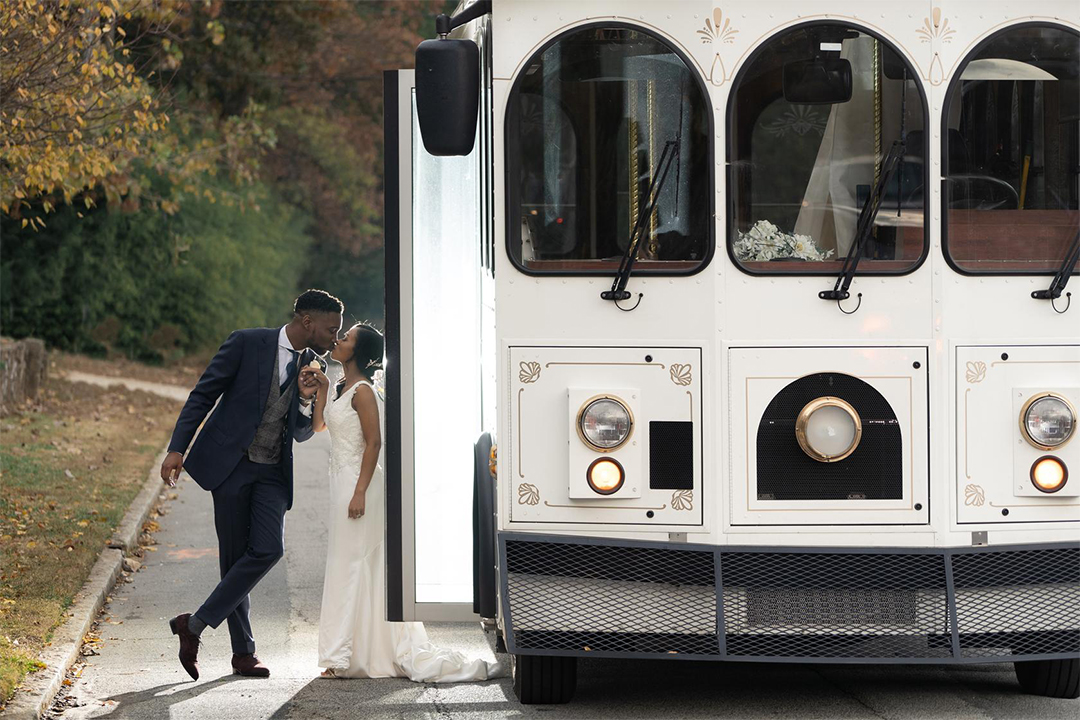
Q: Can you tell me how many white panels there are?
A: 3